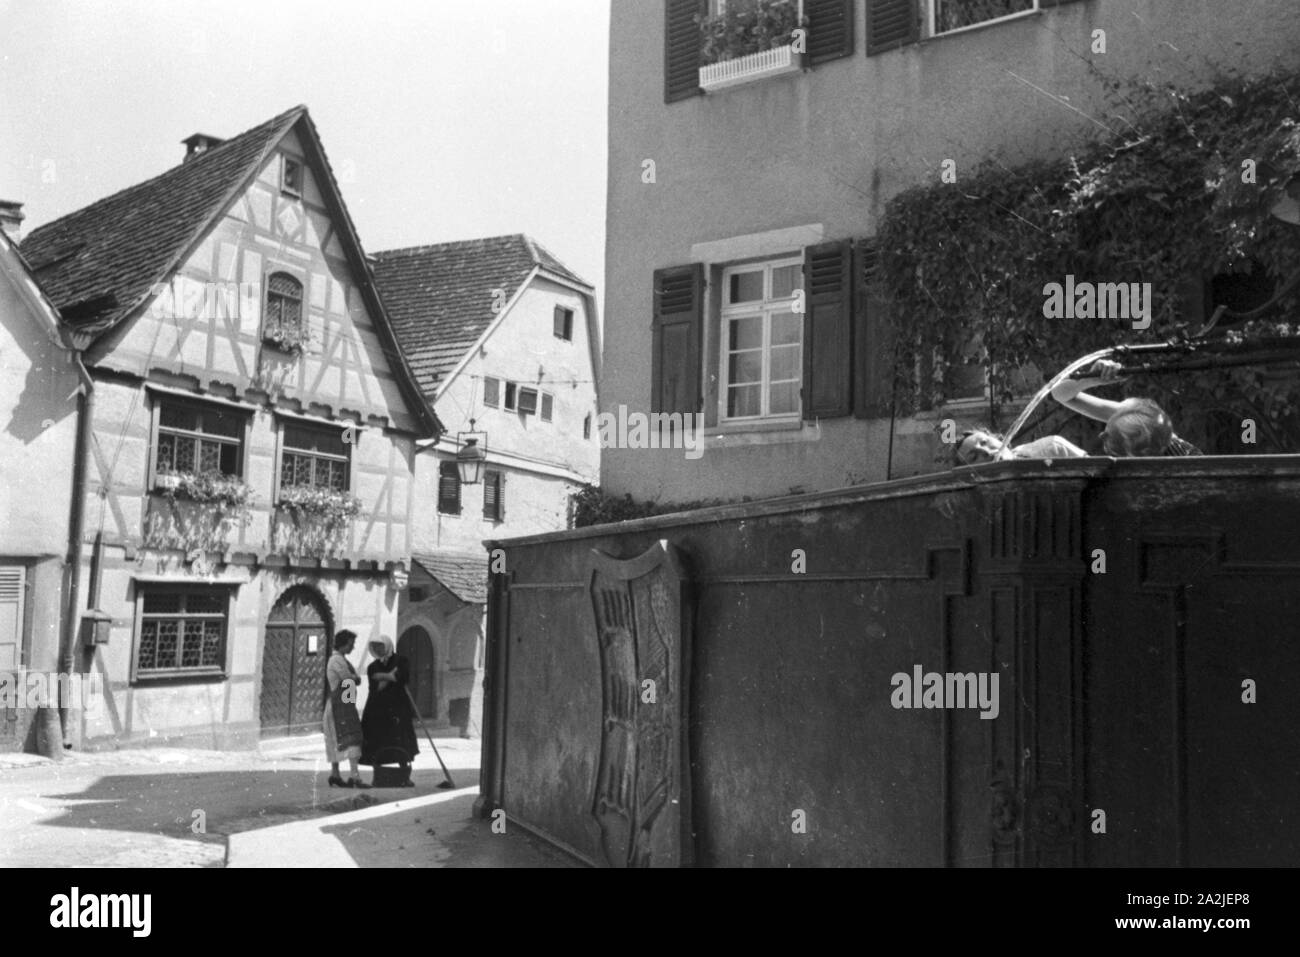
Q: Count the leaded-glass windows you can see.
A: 4